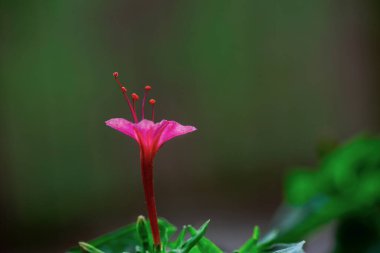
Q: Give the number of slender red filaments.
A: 5